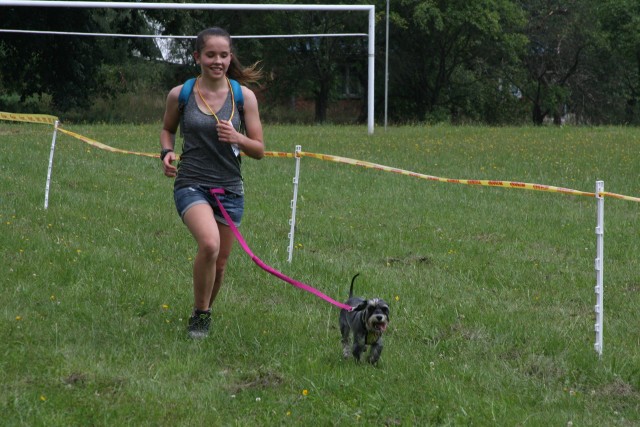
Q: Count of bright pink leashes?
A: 1